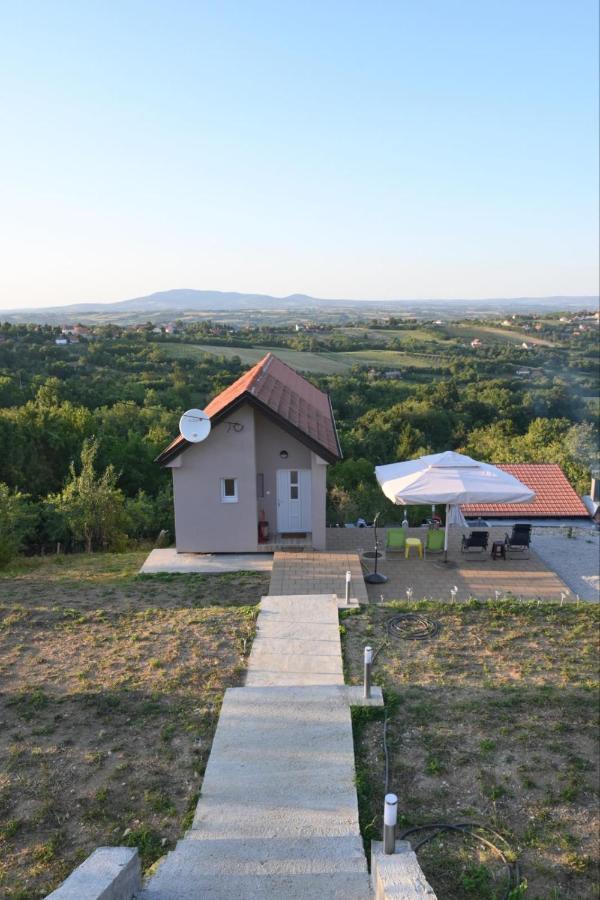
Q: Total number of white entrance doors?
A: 1